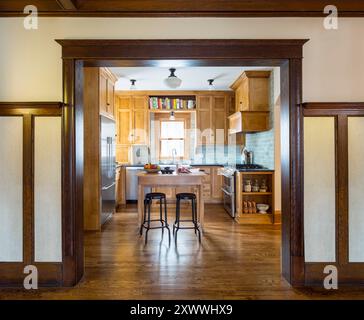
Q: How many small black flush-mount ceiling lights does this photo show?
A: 2